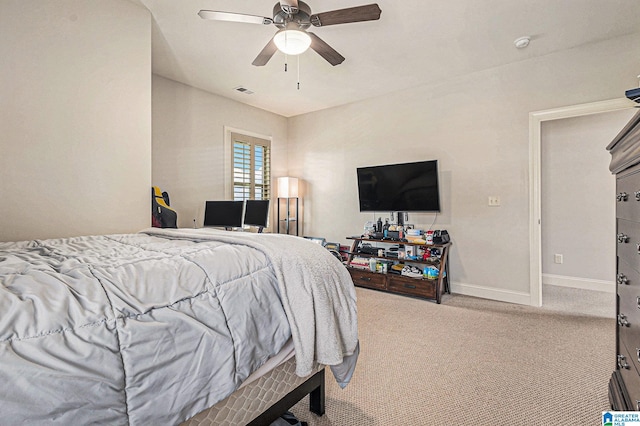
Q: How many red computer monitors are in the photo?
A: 0